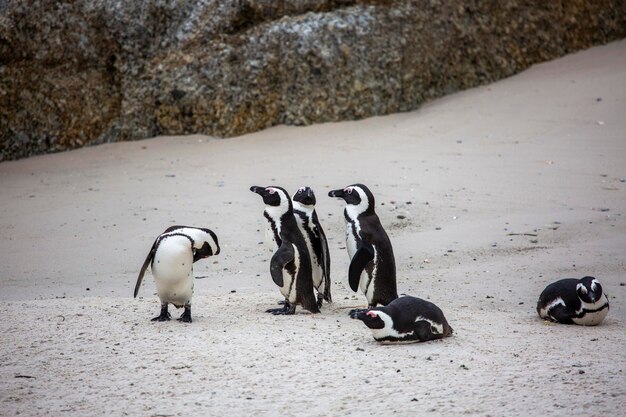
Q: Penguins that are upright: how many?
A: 4